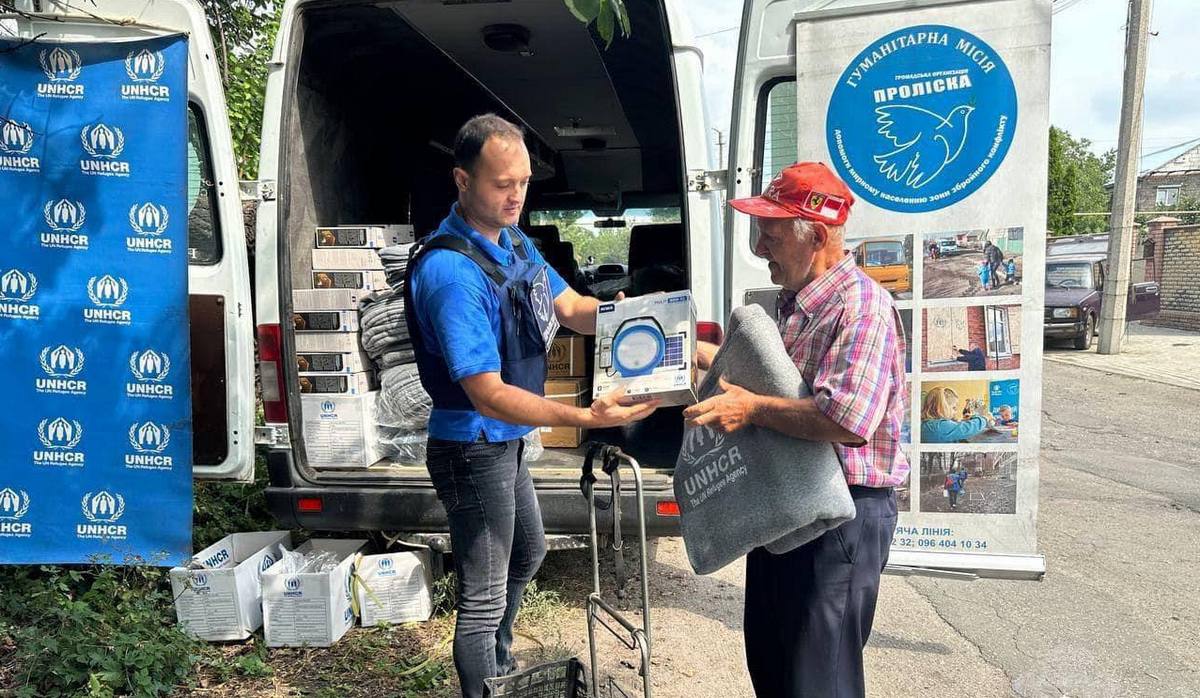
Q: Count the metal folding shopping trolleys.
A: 1